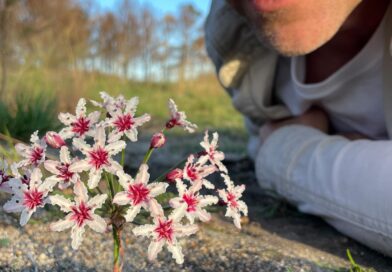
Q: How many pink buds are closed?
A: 3